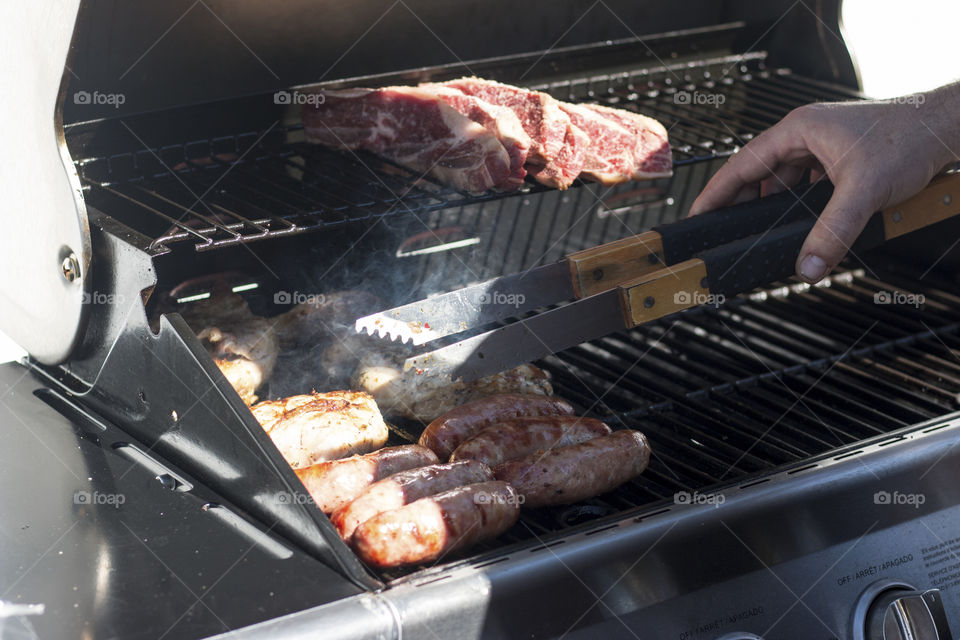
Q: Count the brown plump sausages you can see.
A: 6